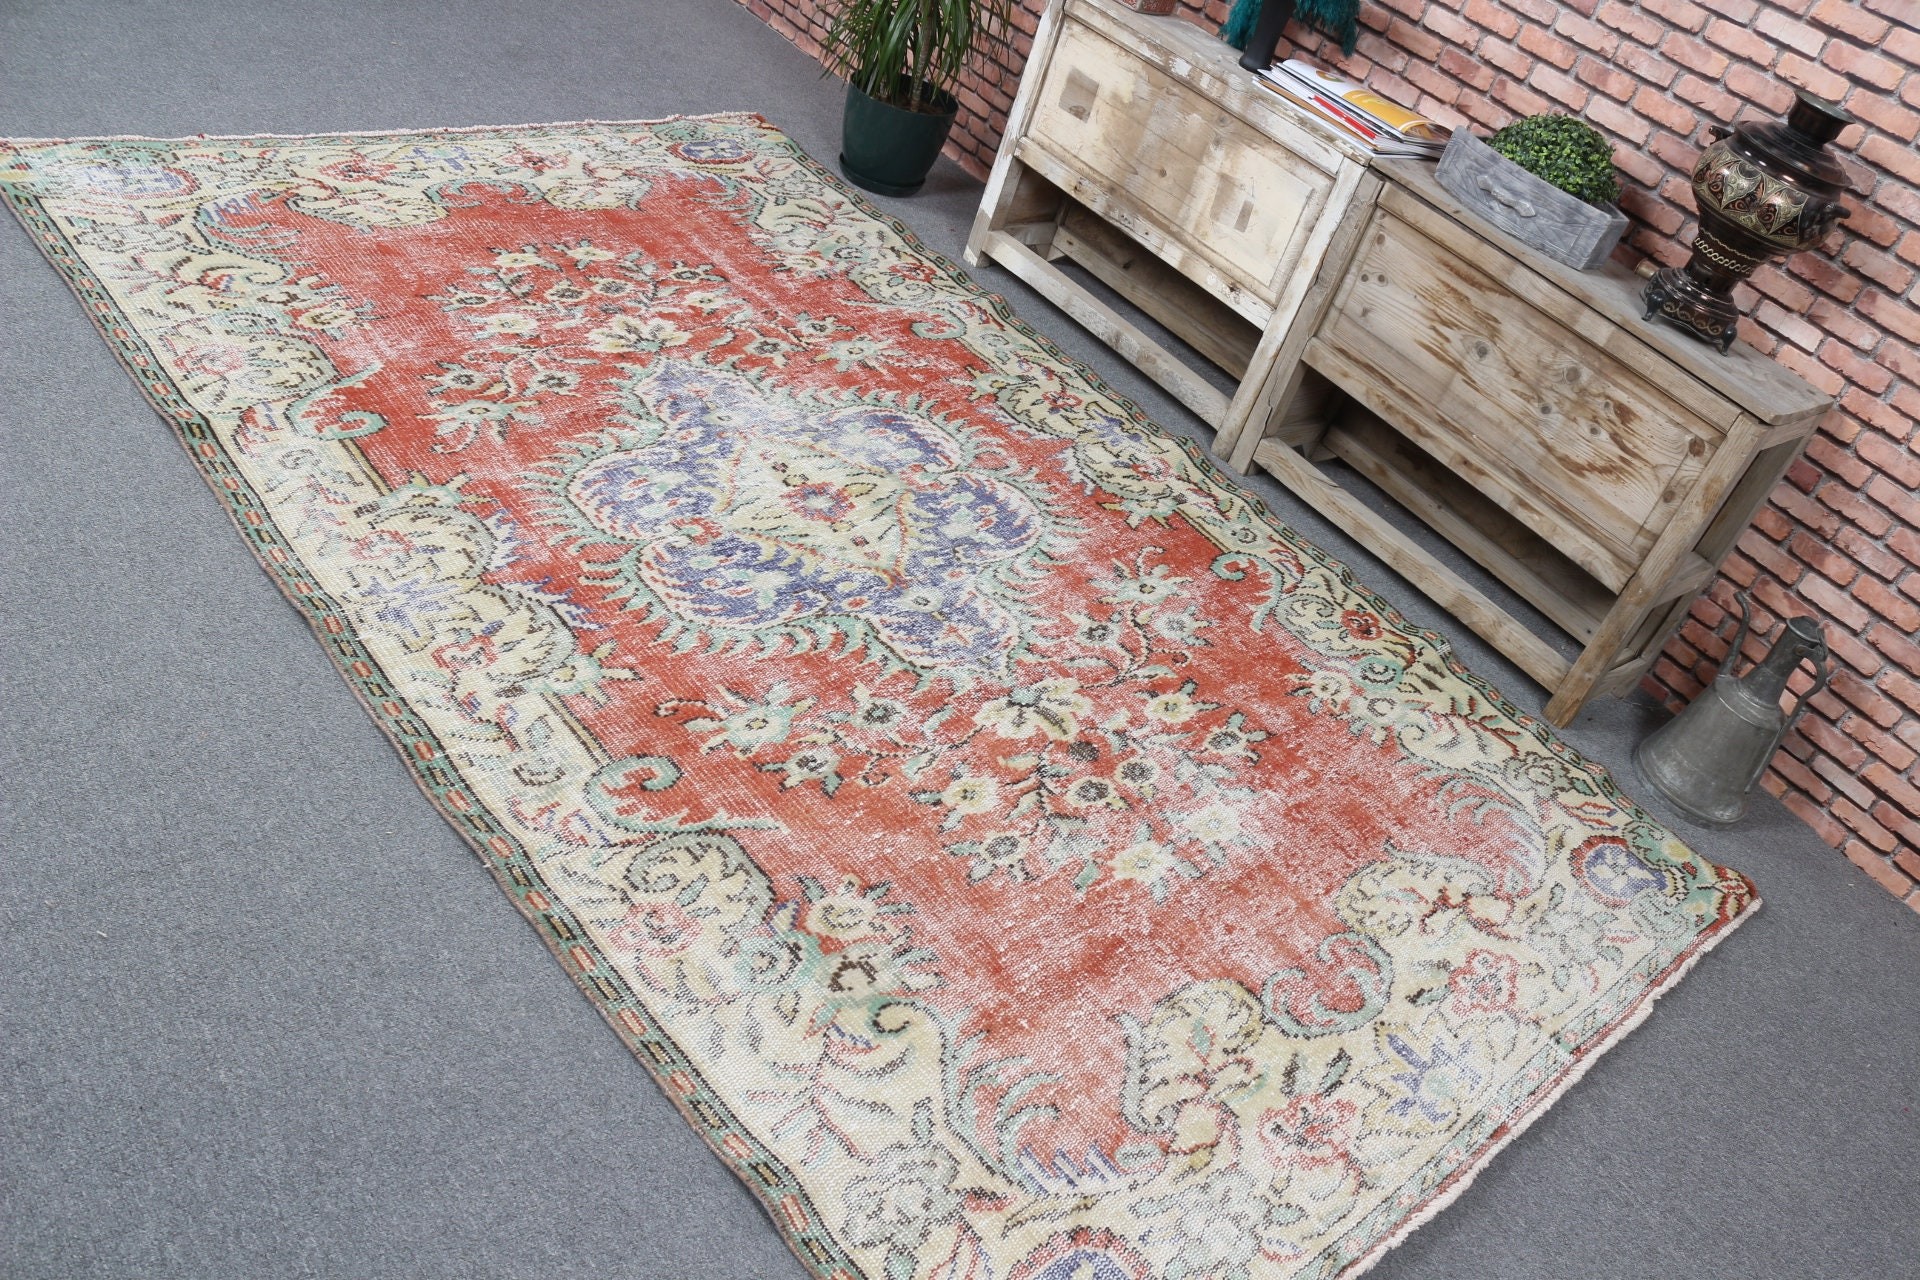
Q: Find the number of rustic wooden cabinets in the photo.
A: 2